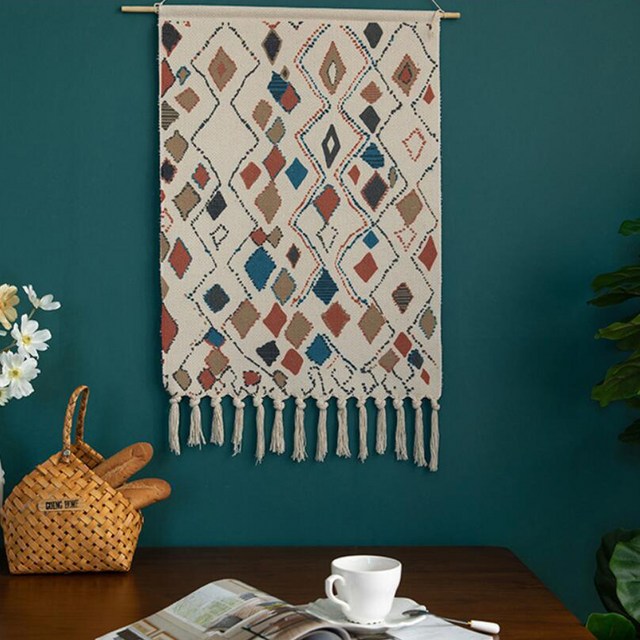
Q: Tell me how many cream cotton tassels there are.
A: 14